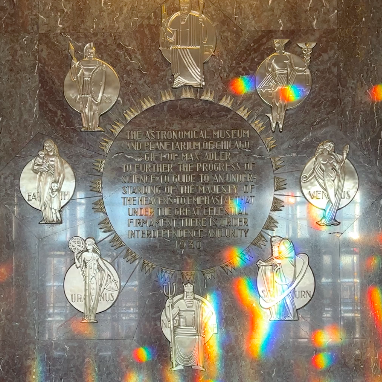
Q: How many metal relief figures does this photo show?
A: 8